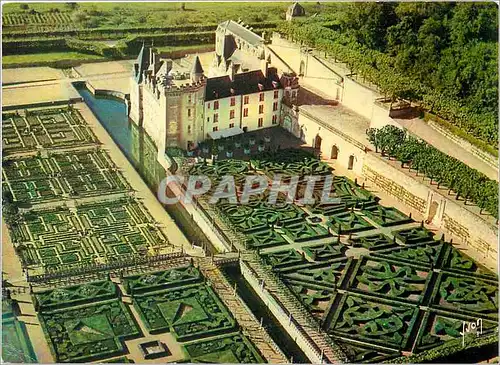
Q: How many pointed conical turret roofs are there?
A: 2